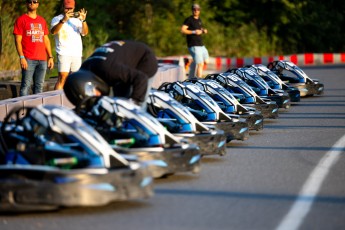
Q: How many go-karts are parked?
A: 9